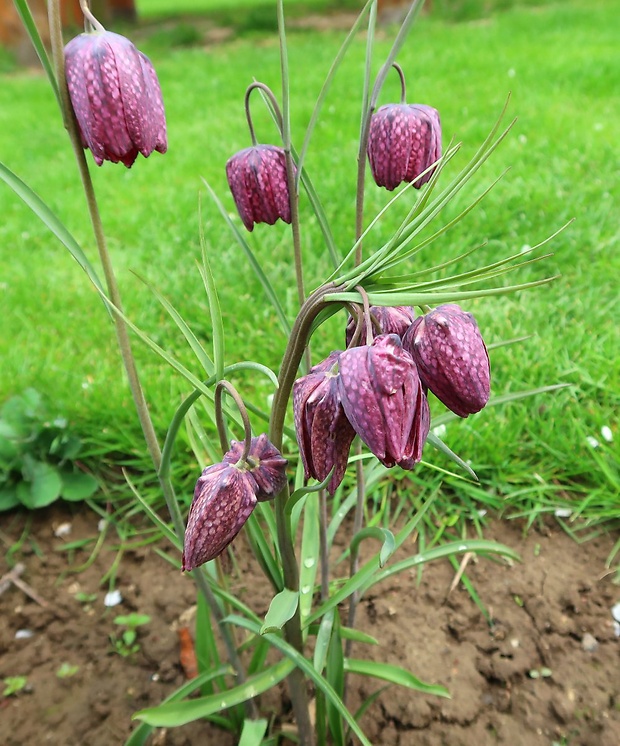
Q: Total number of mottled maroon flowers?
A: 9